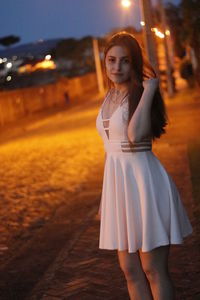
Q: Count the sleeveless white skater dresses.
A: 1